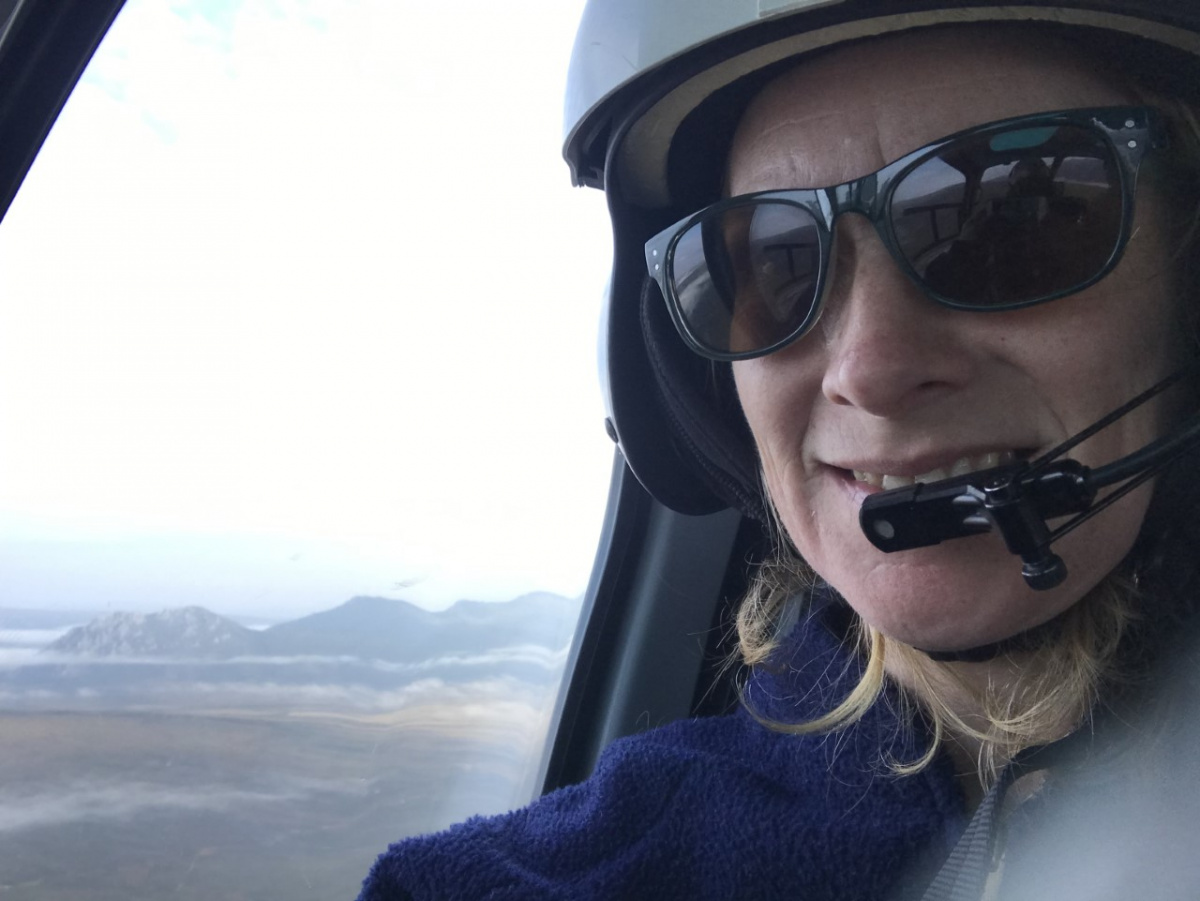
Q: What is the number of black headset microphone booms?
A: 1